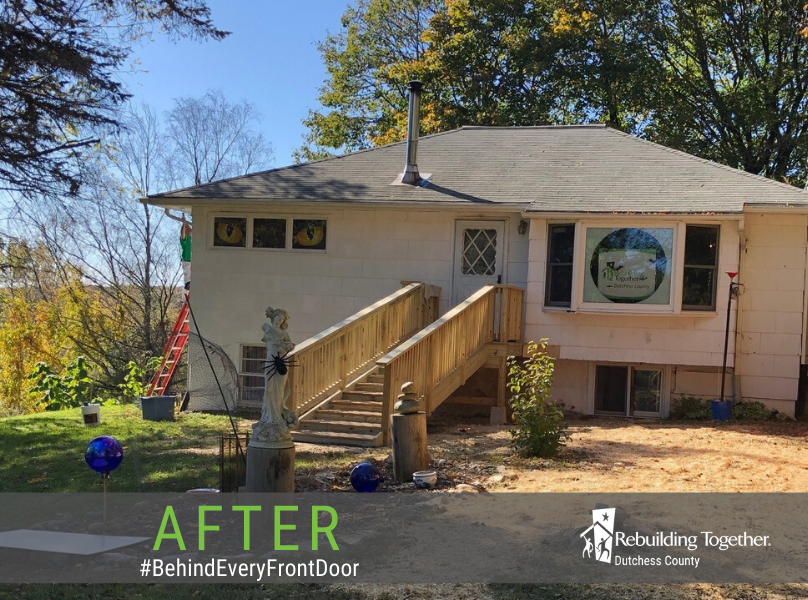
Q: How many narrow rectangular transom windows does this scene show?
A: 3